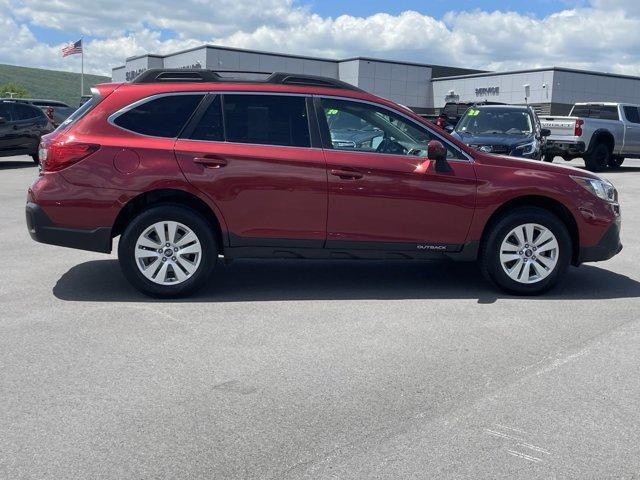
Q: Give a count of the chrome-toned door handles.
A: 0